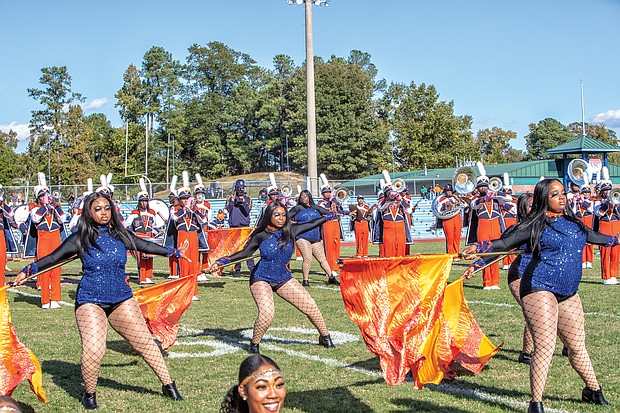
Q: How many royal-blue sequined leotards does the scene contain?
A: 5